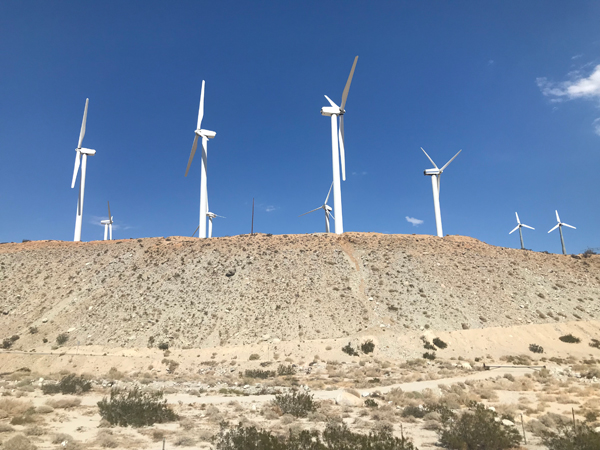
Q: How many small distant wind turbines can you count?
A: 5